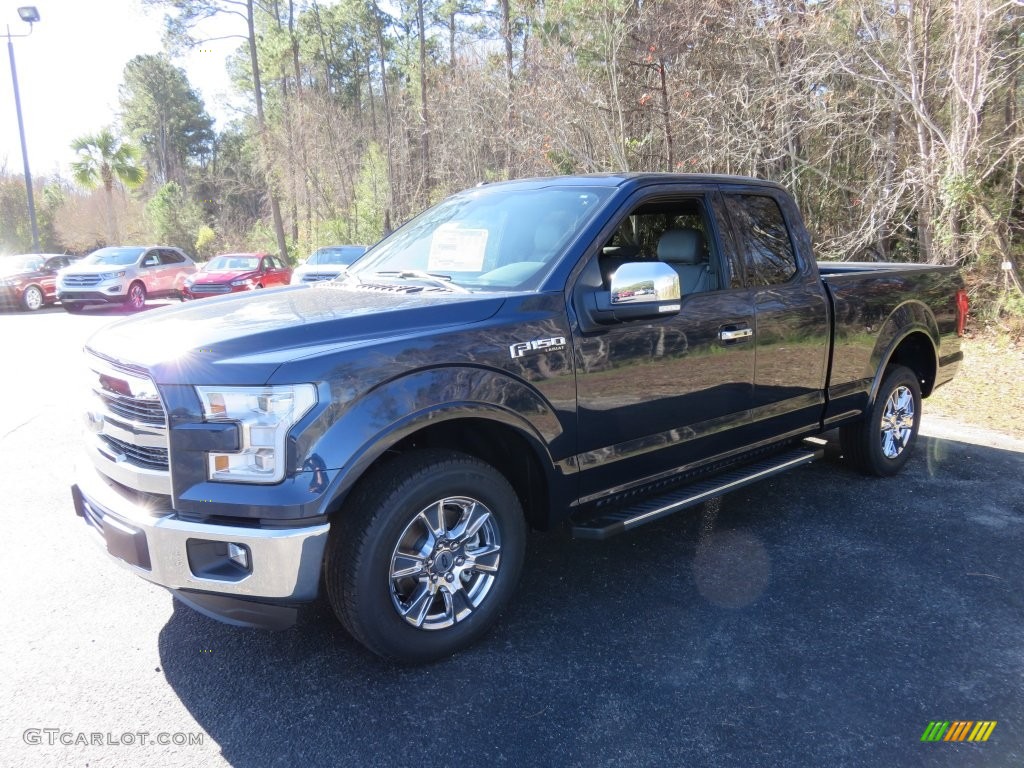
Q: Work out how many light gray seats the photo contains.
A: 1